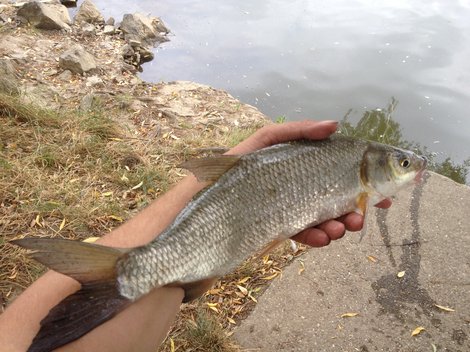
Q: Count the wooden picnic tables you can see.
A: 0